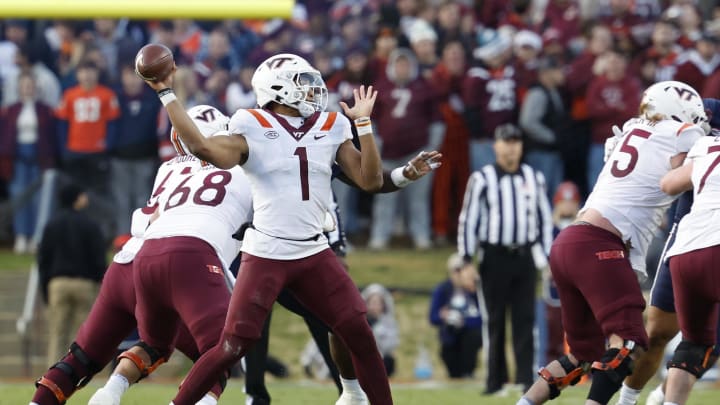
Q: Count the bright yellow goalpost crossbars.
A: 1